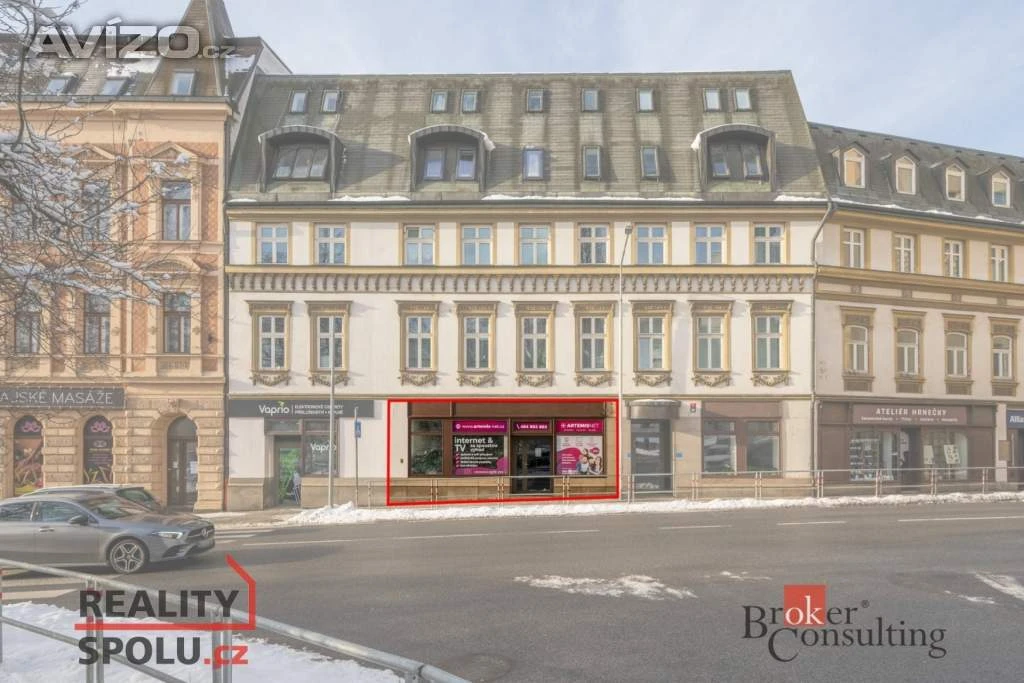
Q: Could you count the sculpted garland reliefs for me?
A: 9